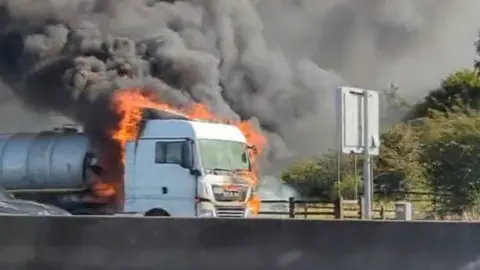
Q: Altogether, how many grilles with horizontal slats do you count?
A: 1